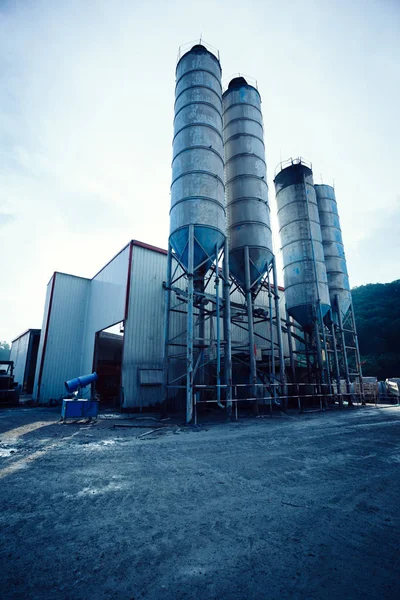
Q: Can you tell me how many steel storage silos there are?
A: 4